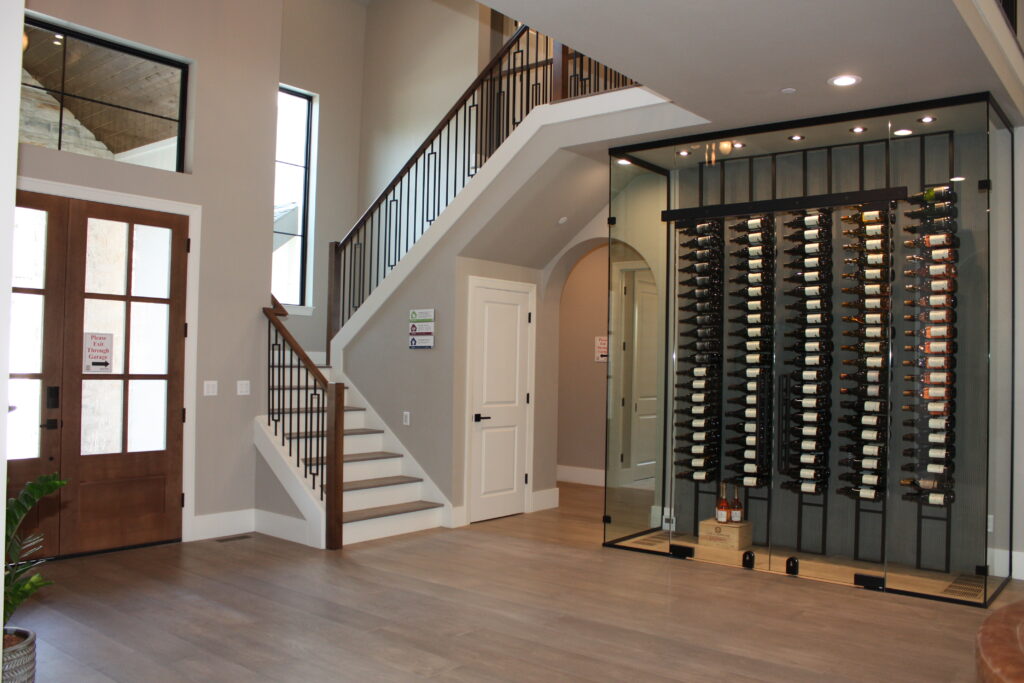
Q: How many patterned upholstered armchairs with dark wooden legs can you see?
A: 0